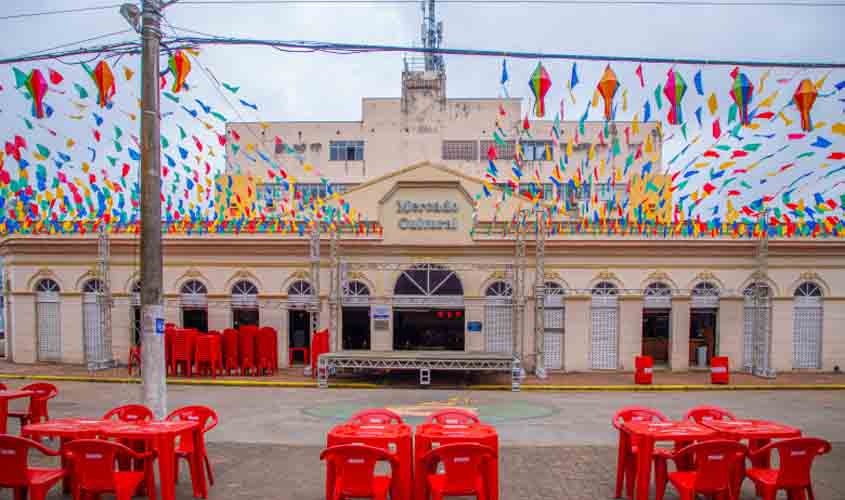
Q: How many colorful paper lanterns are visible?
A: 8